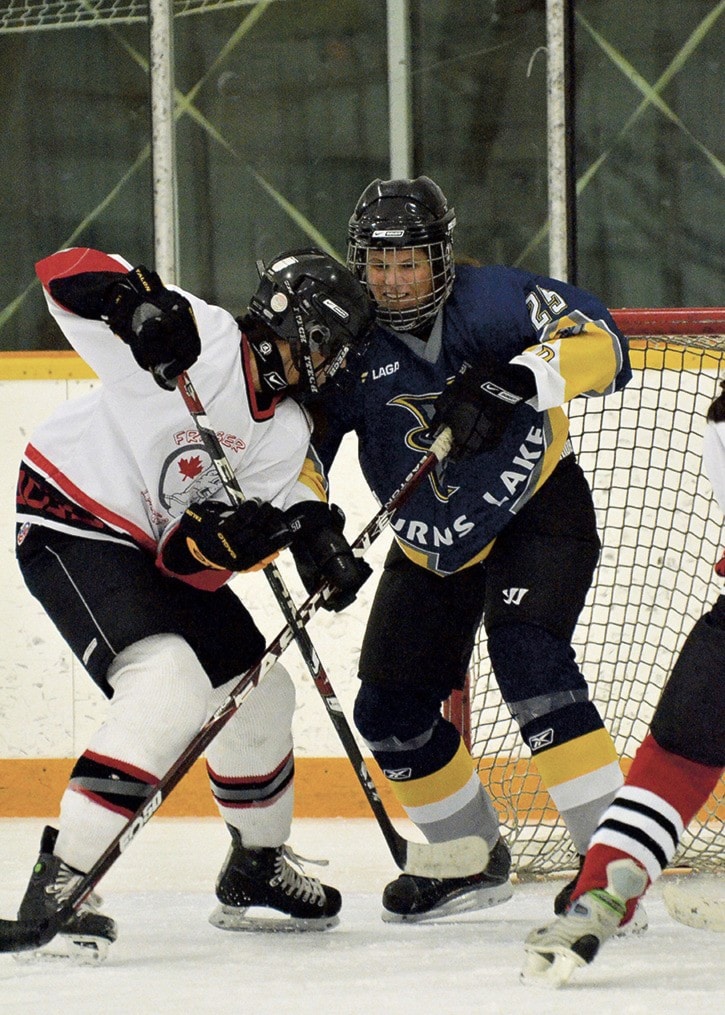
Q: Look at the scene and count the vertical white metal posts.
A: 3